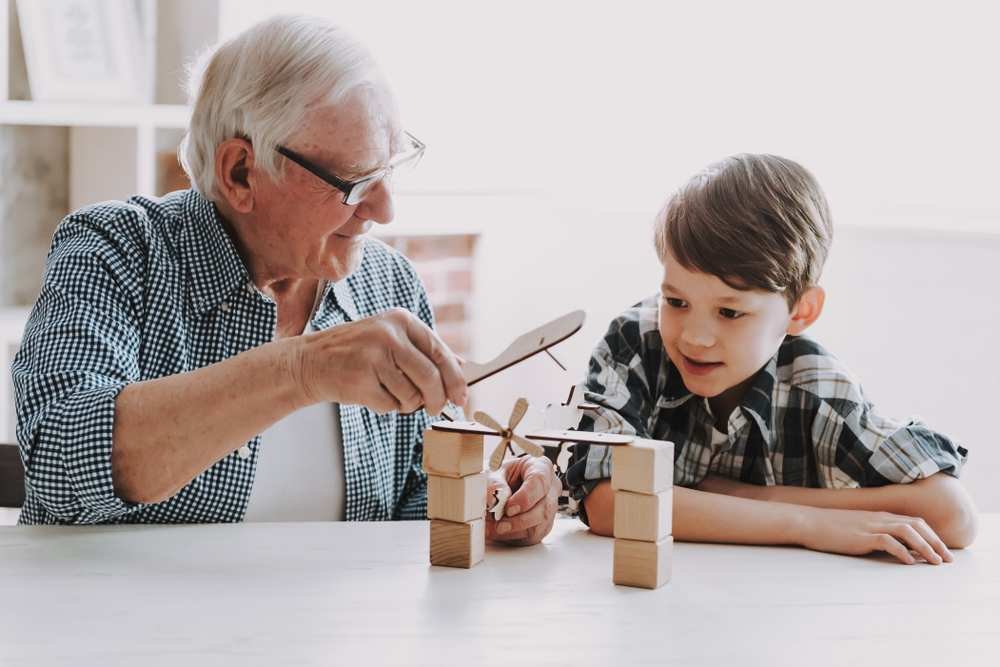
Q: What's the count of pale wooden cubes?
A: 6